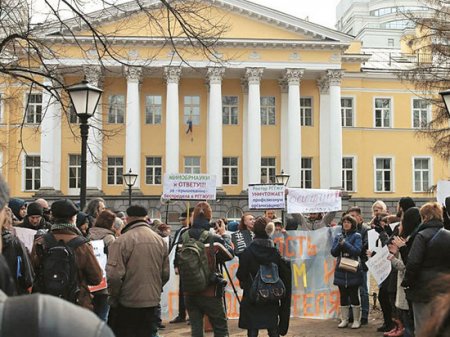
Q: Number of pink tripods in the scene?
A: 0